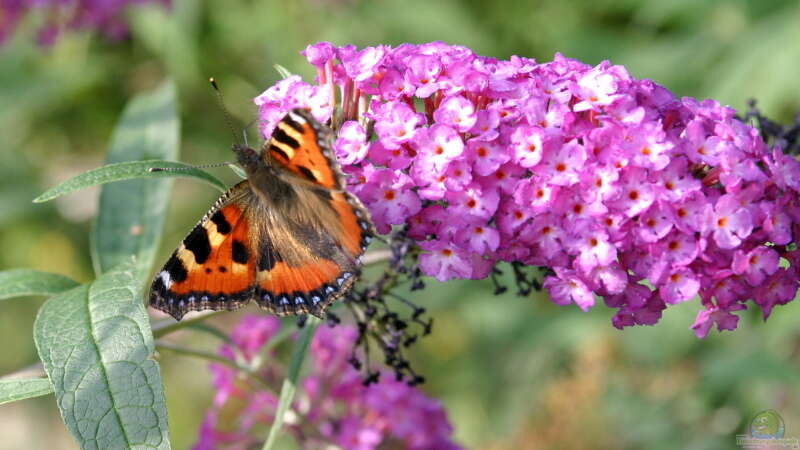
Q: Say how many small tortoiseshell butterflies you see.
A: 1